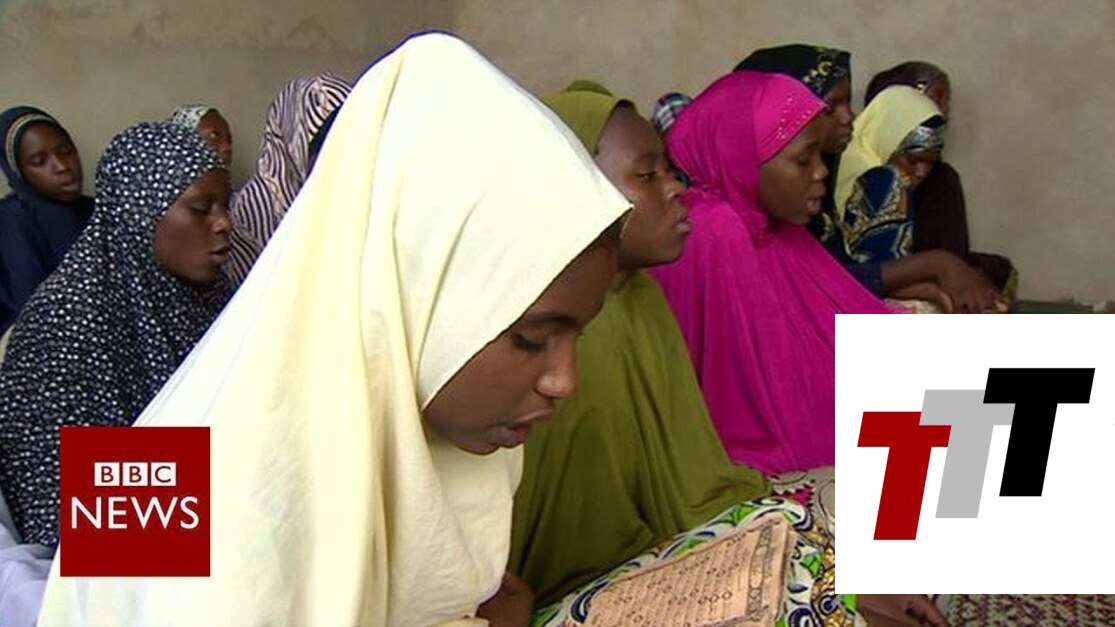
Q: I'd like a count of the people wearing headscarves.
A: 11